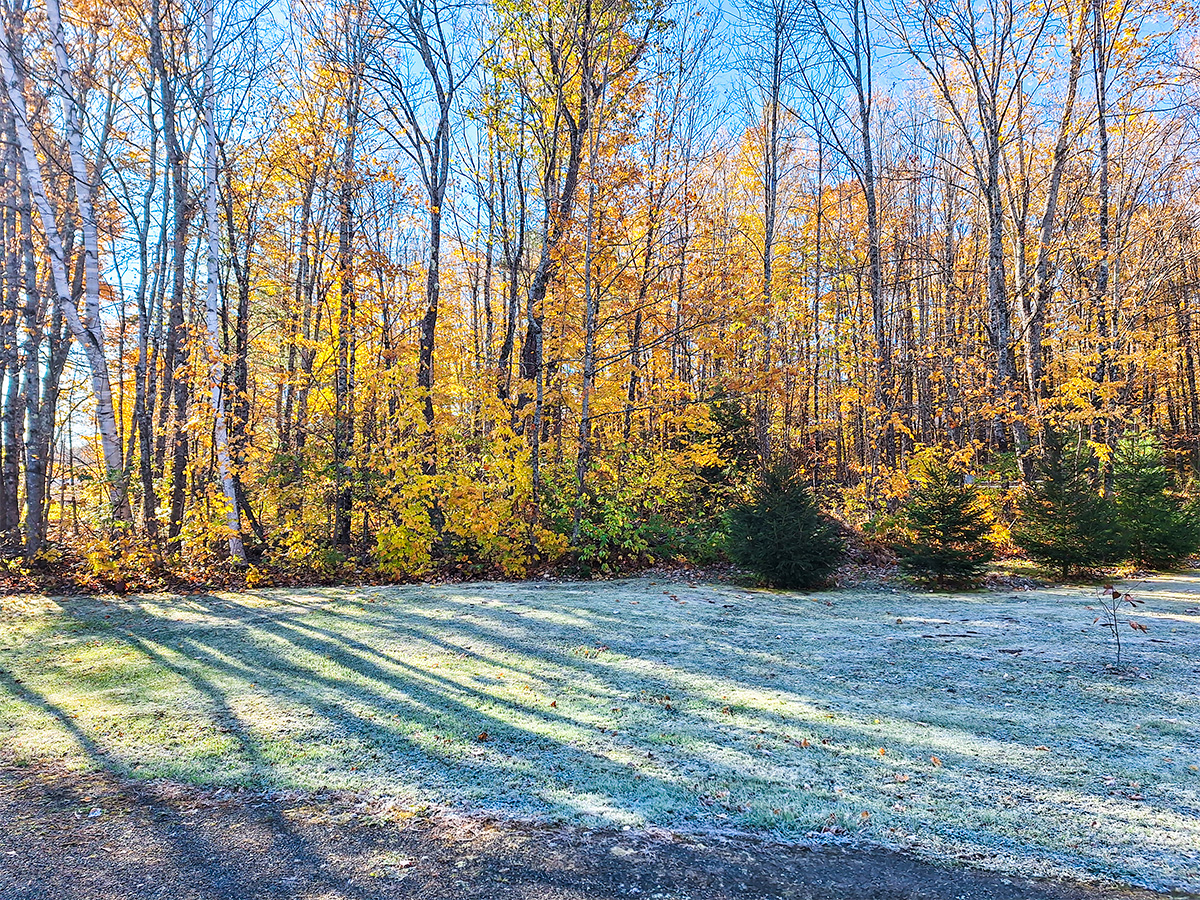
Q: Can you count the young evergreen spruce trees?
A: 4